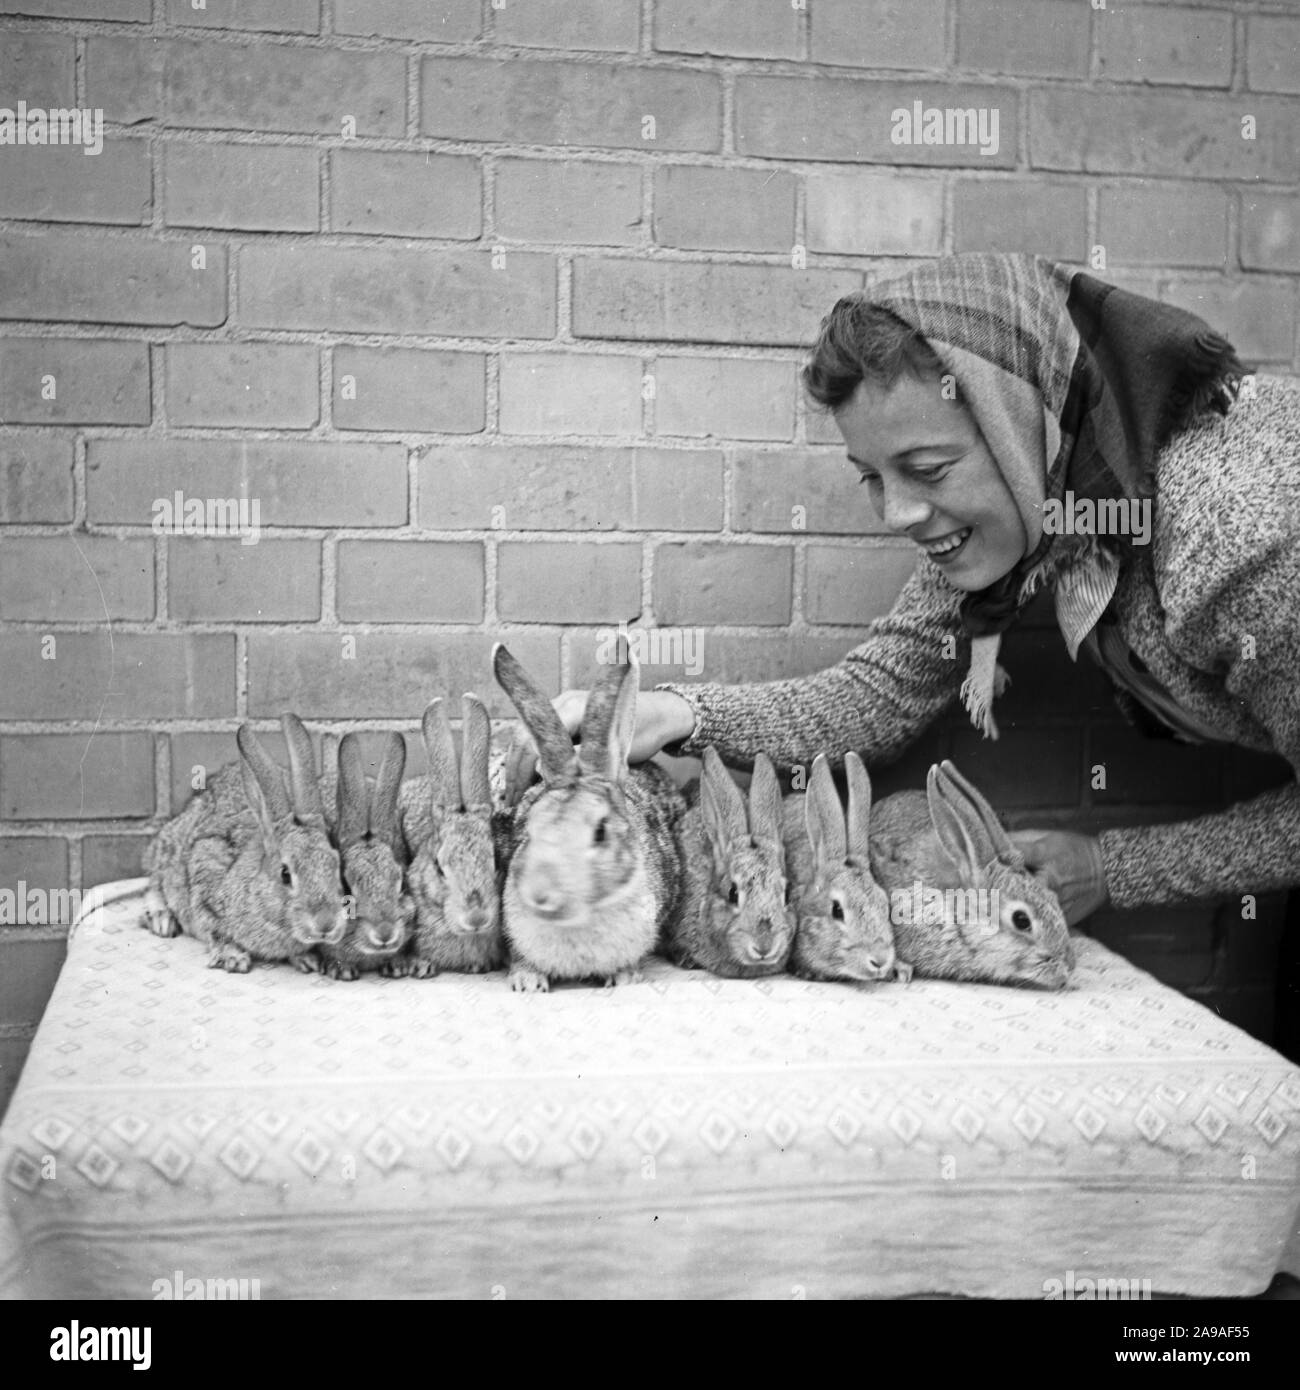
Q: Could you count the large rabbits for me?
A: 1